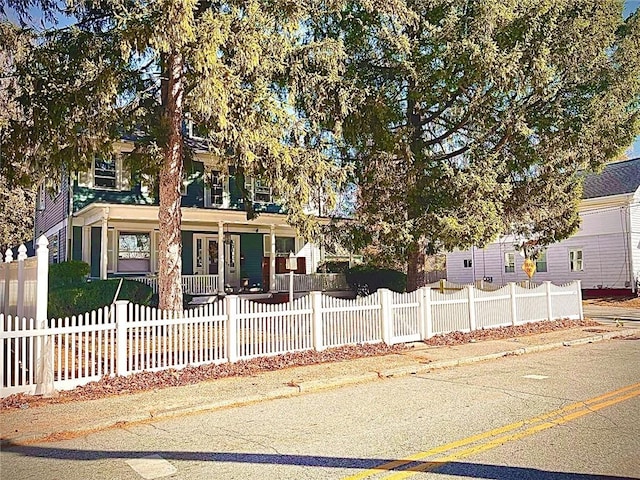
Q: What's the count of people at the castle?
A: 0